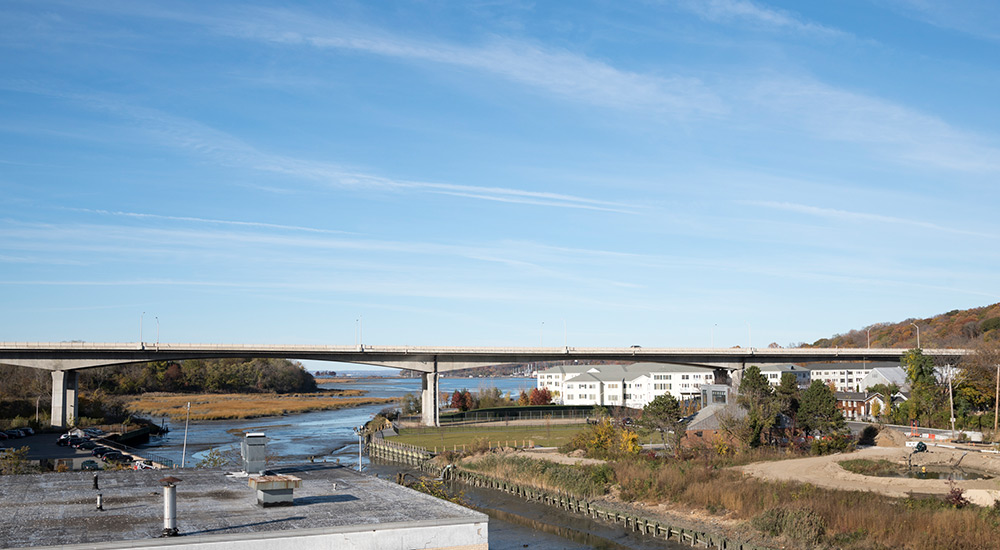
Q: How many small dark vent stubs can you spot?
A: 2